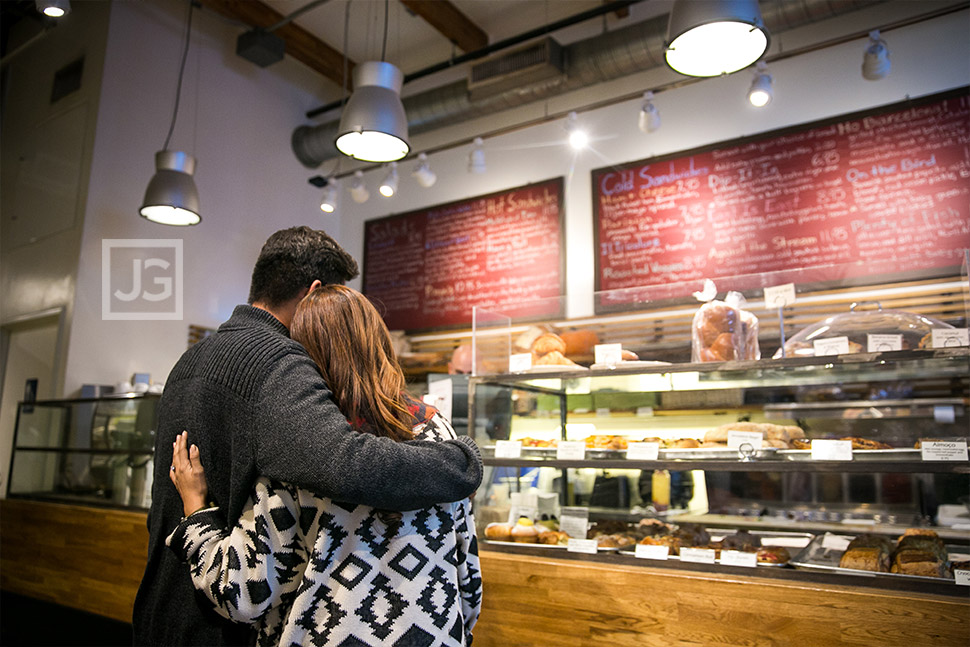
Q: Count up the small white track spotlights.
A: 9